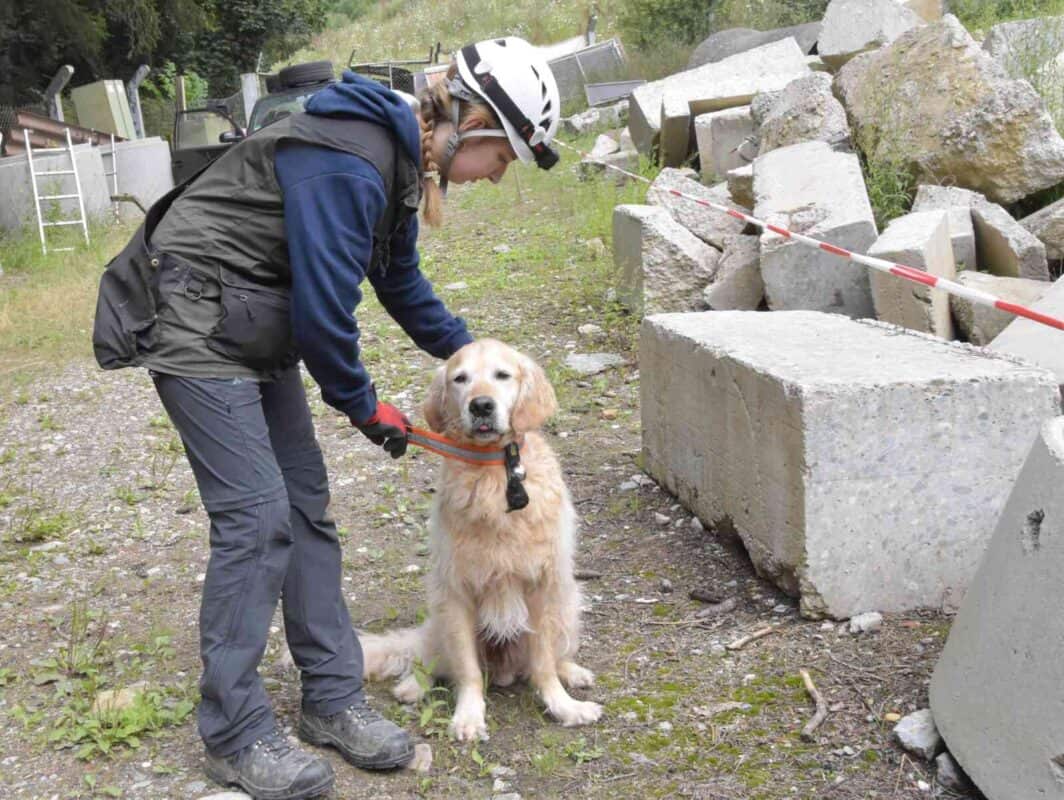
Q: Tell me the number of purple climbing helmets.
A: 0